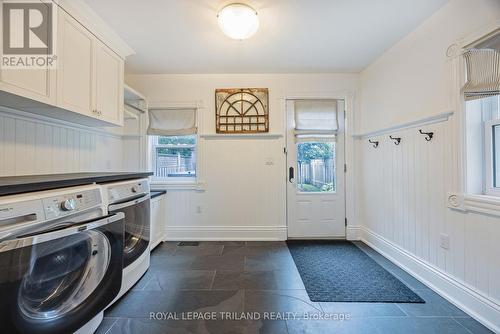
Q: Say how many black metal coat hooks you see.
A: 3